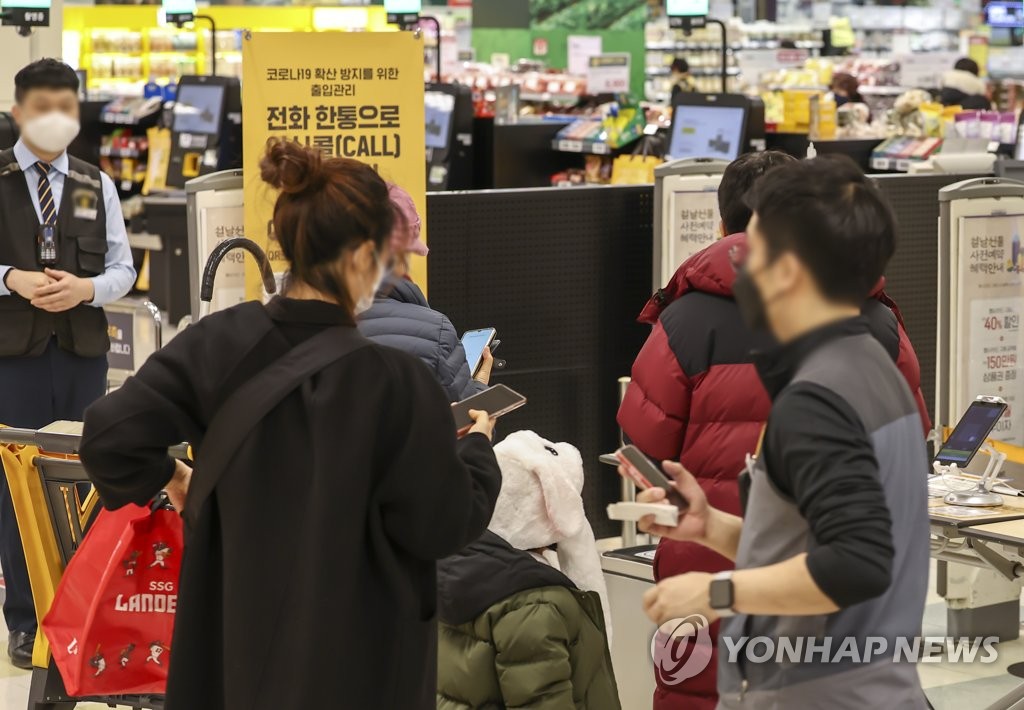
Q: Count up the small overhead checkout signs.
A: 4